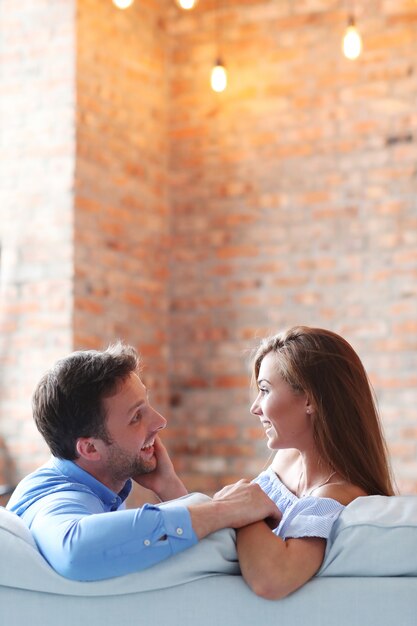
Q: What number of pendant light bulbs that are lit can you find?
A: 4